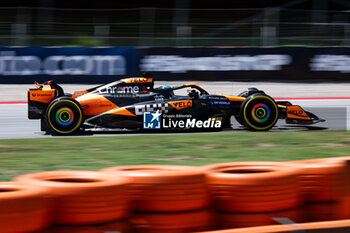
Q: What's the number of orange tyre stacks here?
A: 5